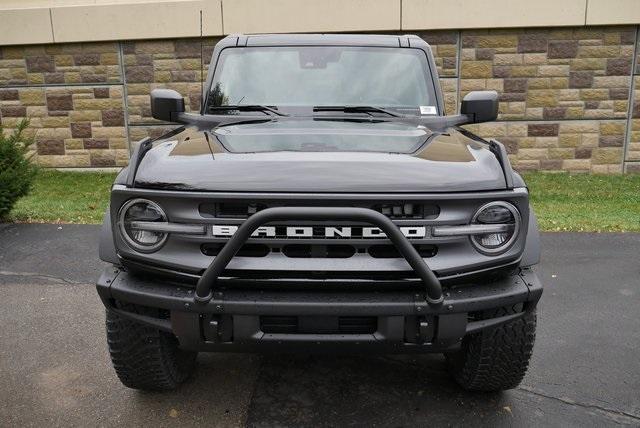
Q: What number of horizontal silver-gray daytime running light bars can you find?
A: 2